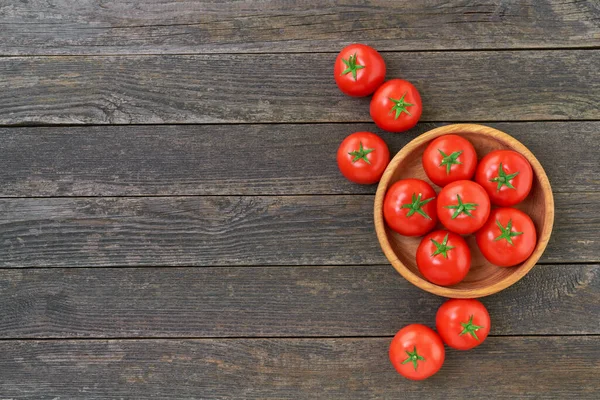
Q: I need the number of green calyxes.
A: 11